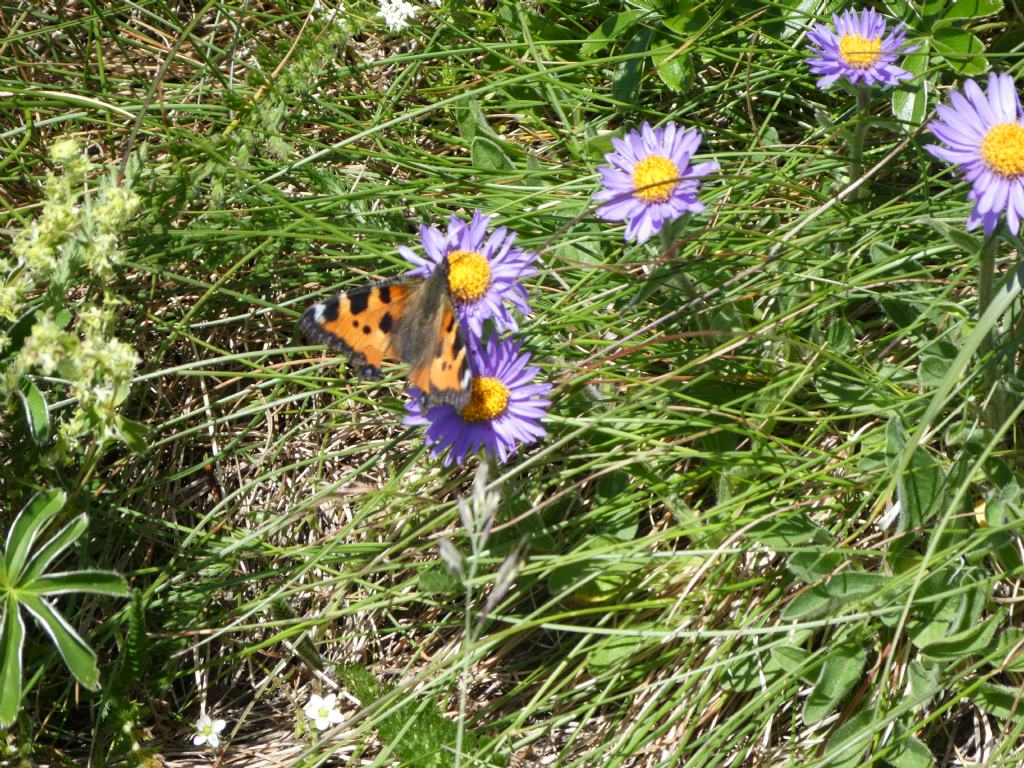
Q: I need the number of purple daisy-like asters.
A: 5